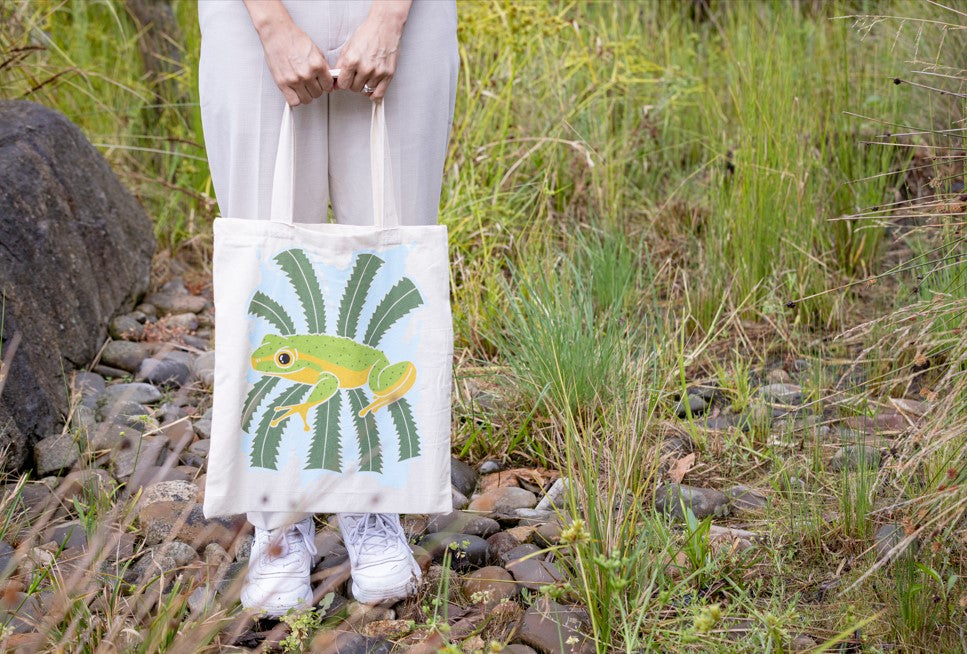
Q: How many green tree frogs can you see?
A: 1